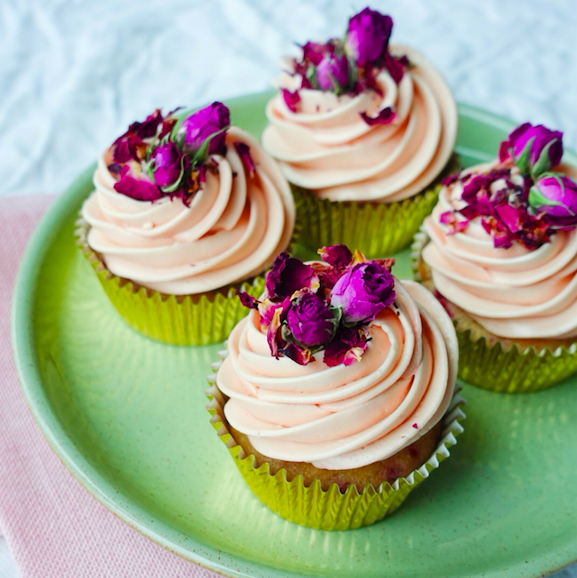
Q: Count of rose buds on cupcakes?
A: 8